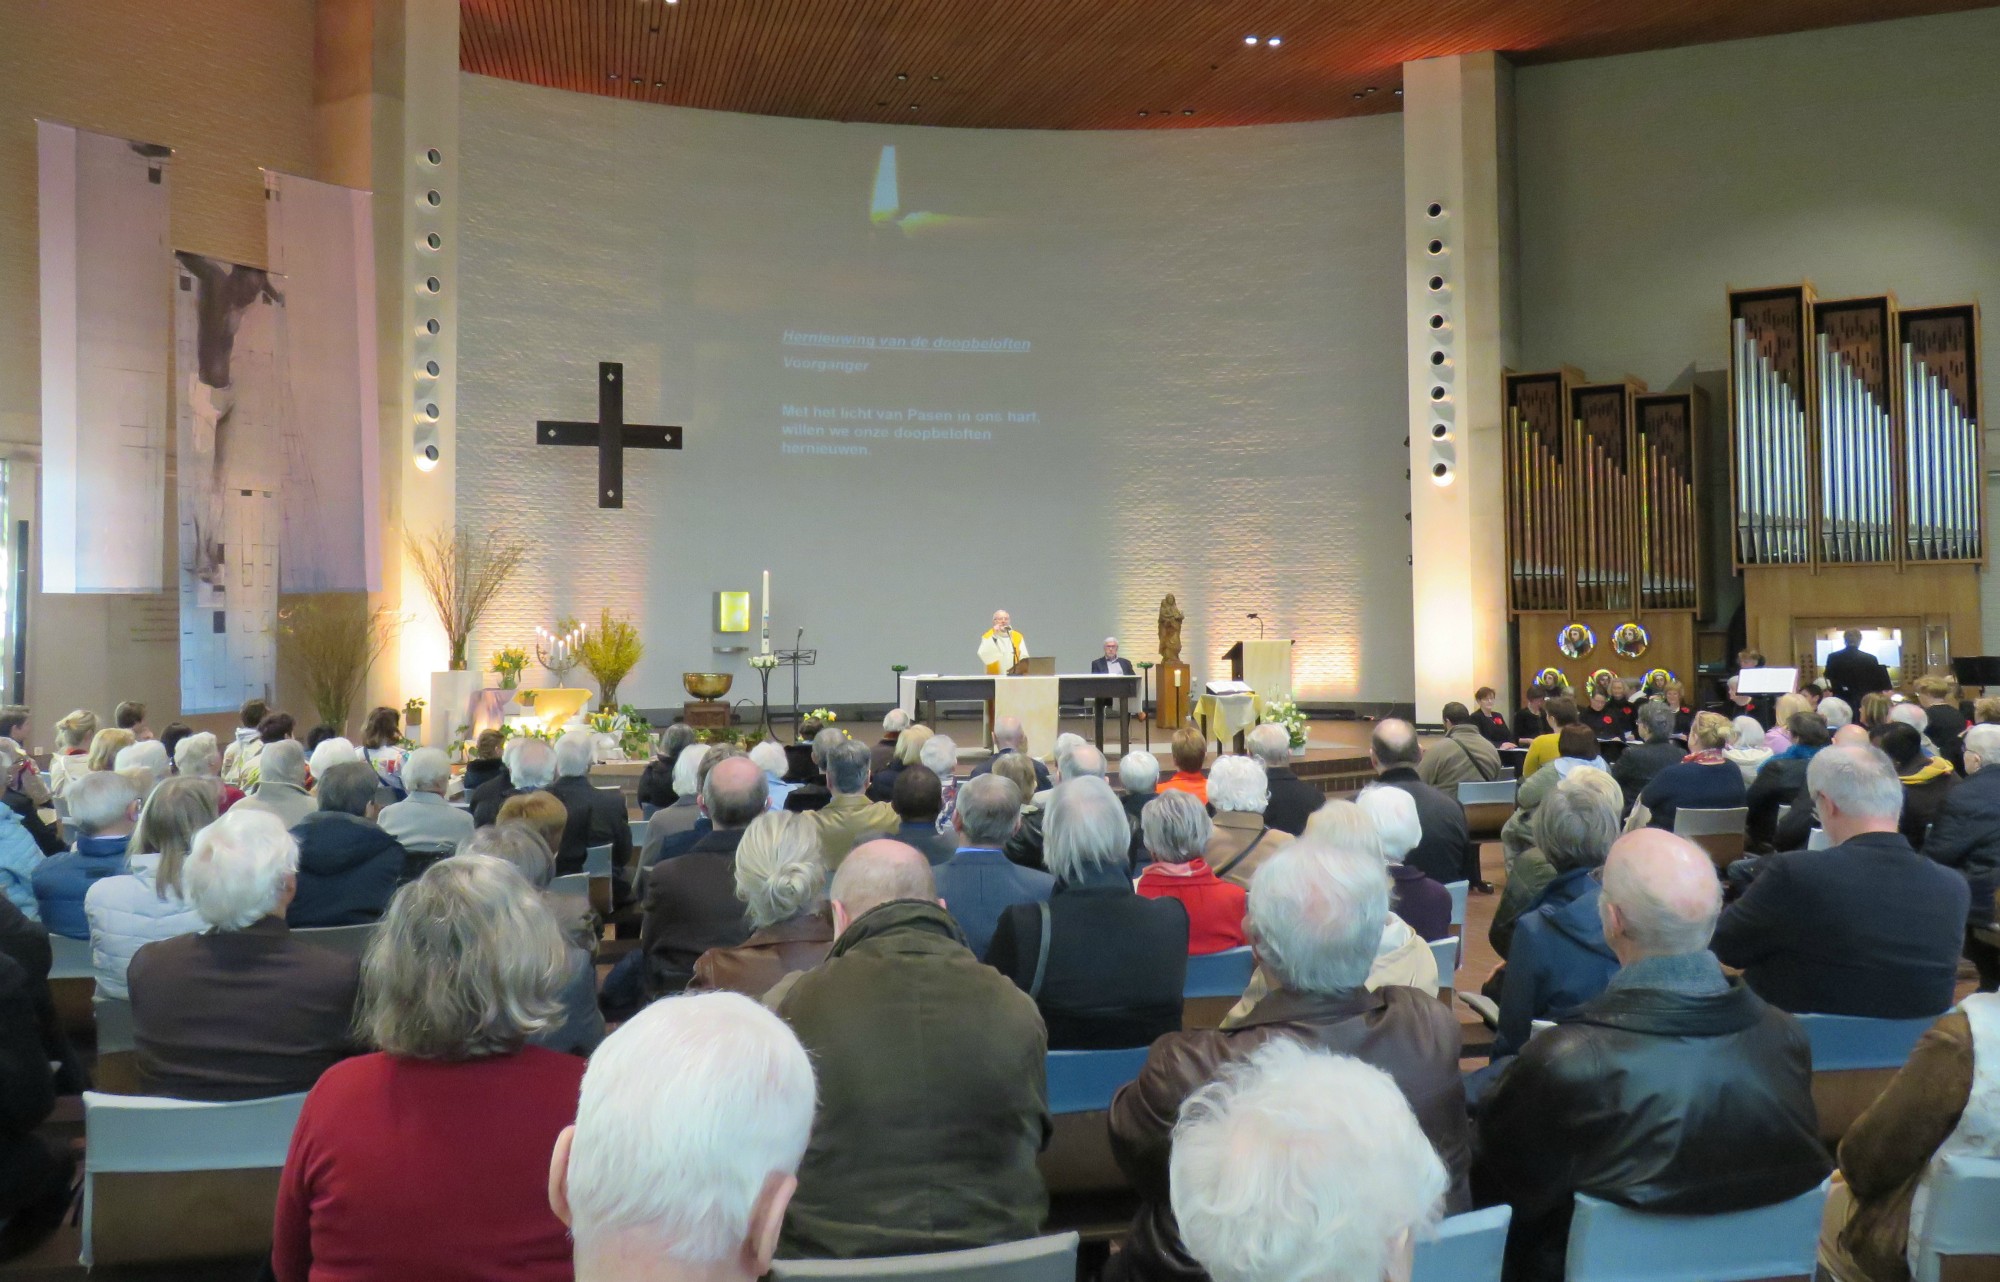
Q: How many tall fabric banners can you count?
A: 3